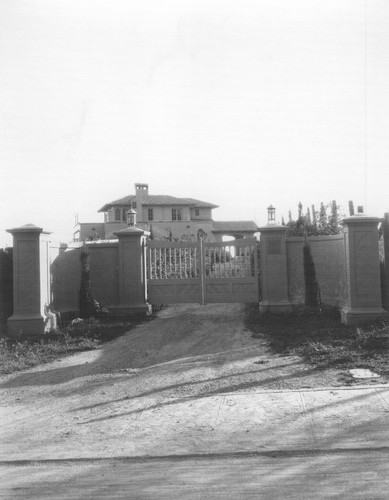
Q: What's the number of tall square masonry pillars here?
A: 4